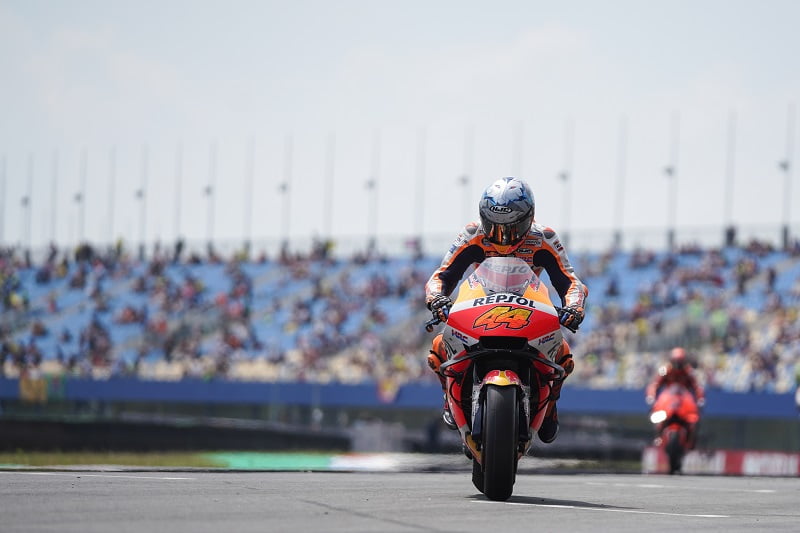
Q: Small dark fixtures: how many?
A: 10